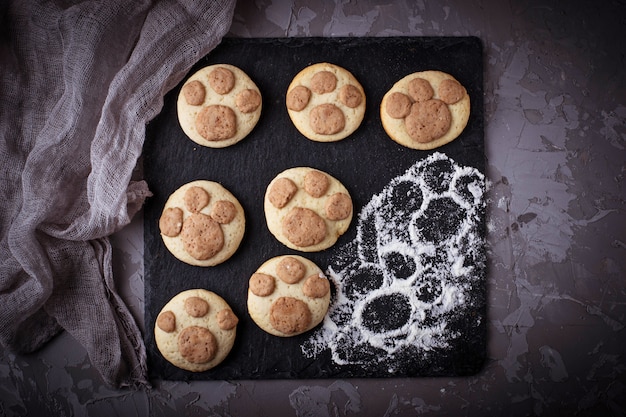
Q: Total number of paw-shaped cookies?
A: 7